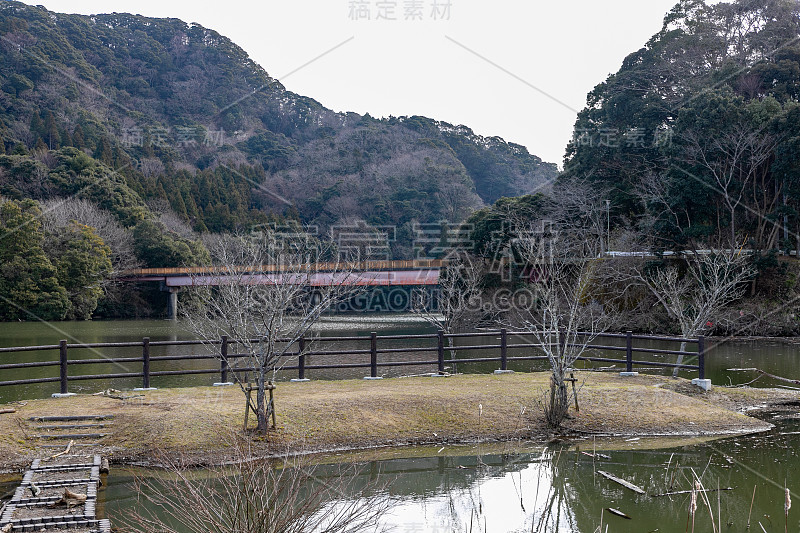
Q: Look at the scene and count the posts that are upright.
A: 10